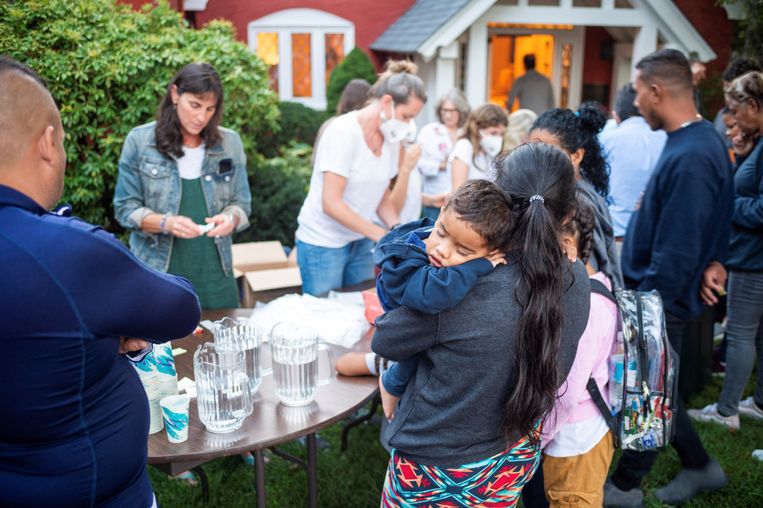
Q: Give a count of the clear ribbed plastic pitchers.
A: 3